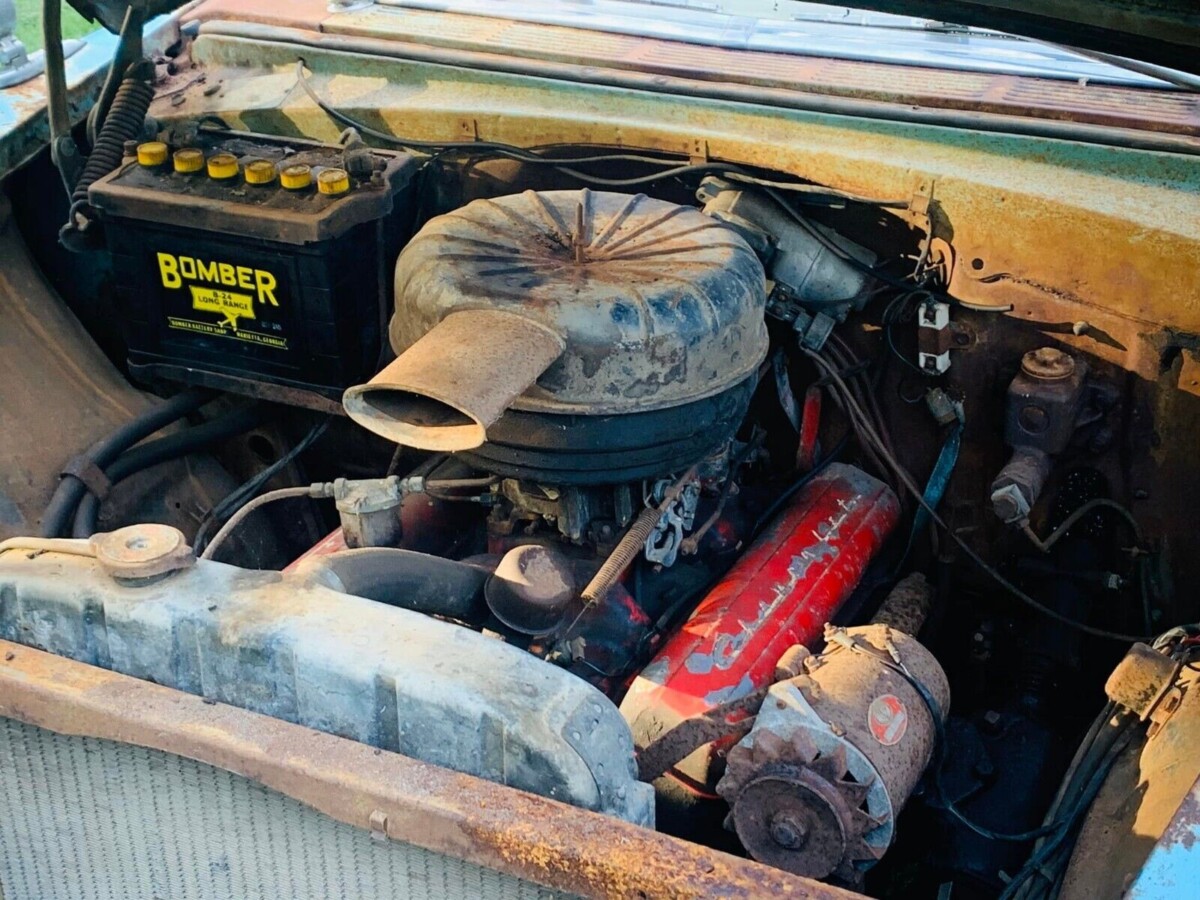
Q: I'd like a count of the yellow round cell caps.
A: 6